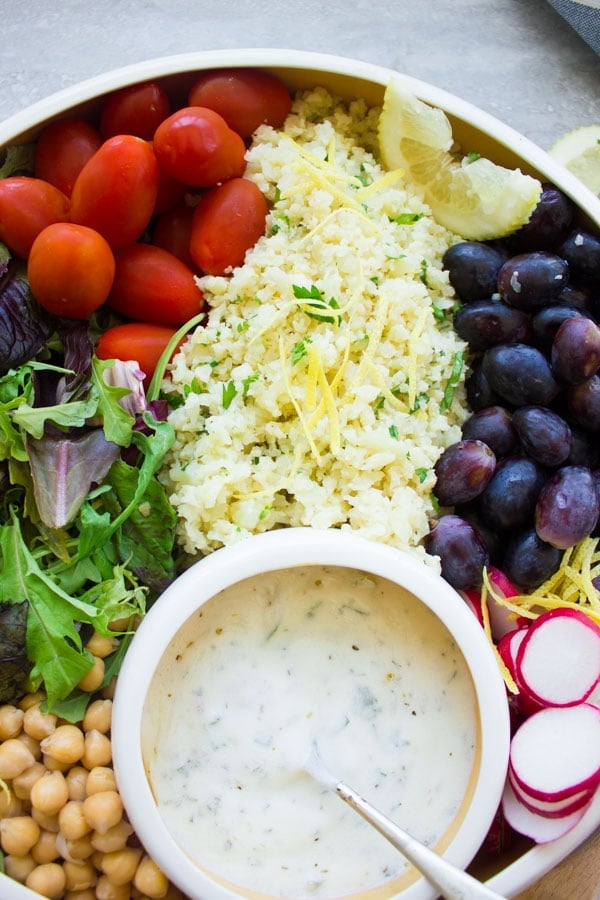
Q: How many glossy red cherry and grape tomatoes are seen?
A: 12